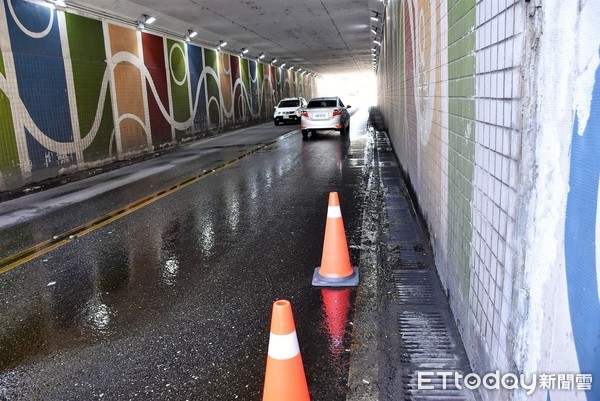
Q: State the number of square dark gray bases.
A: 1